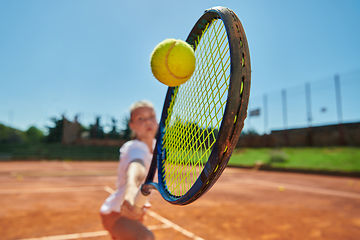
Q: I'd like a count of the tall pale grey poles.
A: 4